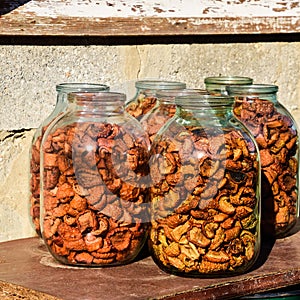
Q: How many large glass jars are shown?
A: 7